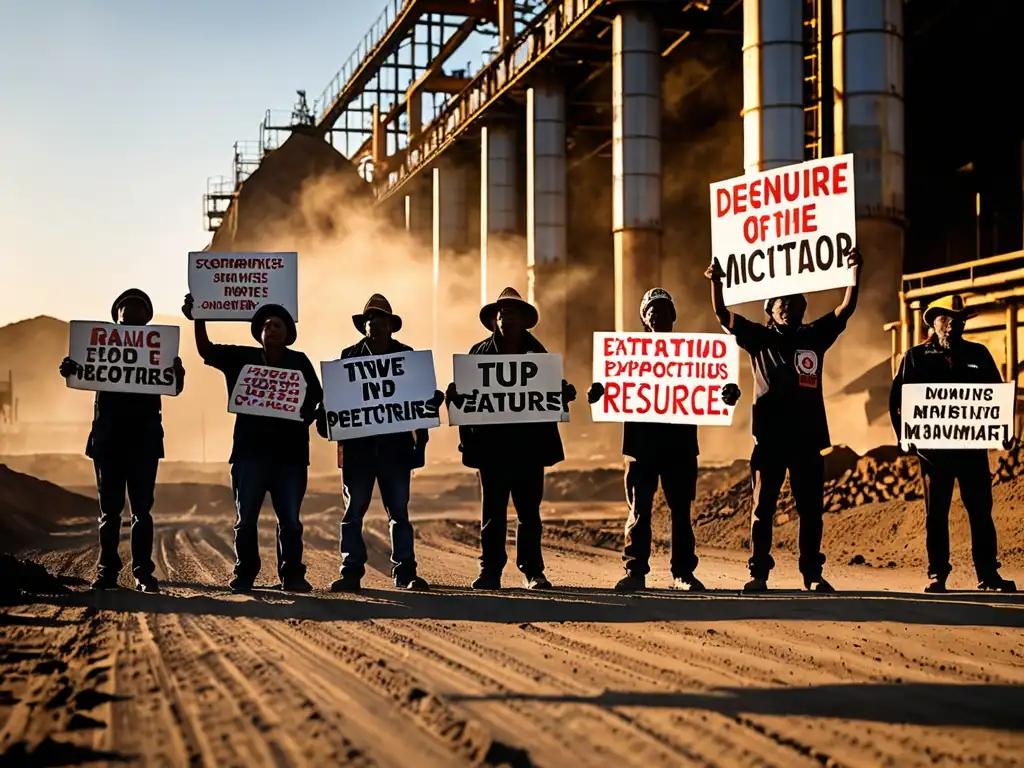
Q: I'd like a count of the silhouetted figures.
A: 7